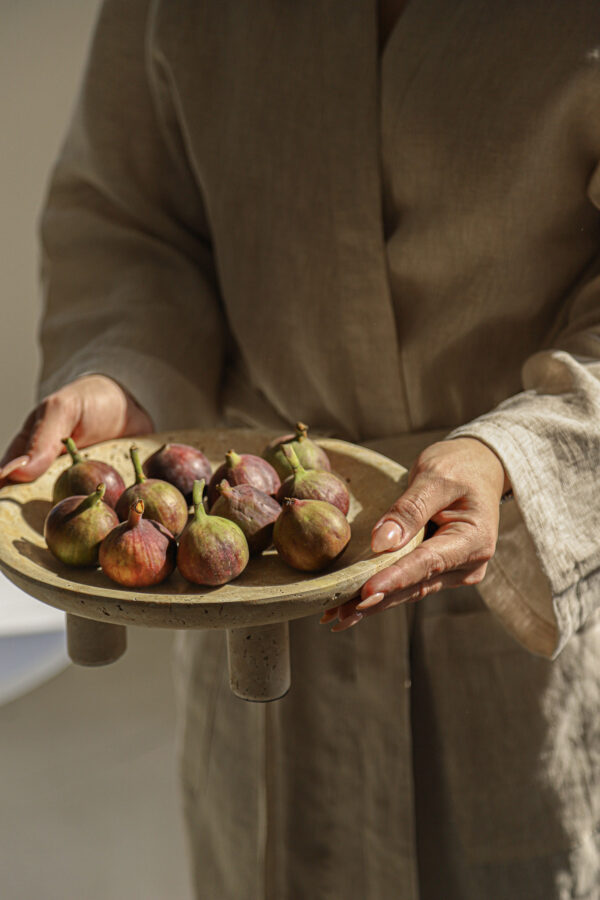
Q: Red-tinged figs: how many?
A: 11